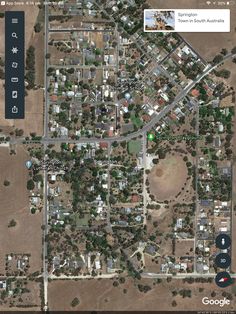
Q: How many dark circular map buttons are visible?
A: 3